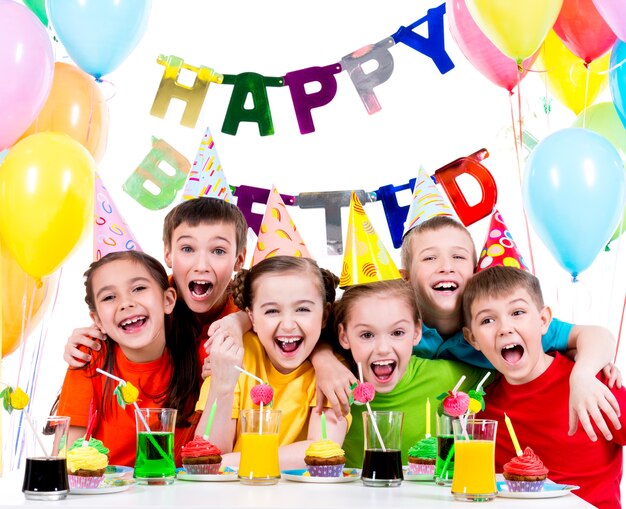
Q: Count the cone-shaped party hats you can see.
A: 6